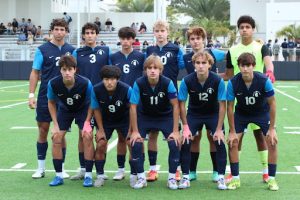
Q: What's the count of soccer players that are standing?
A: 6